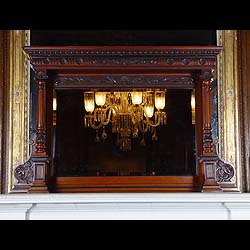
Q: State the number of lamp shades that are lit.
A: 5